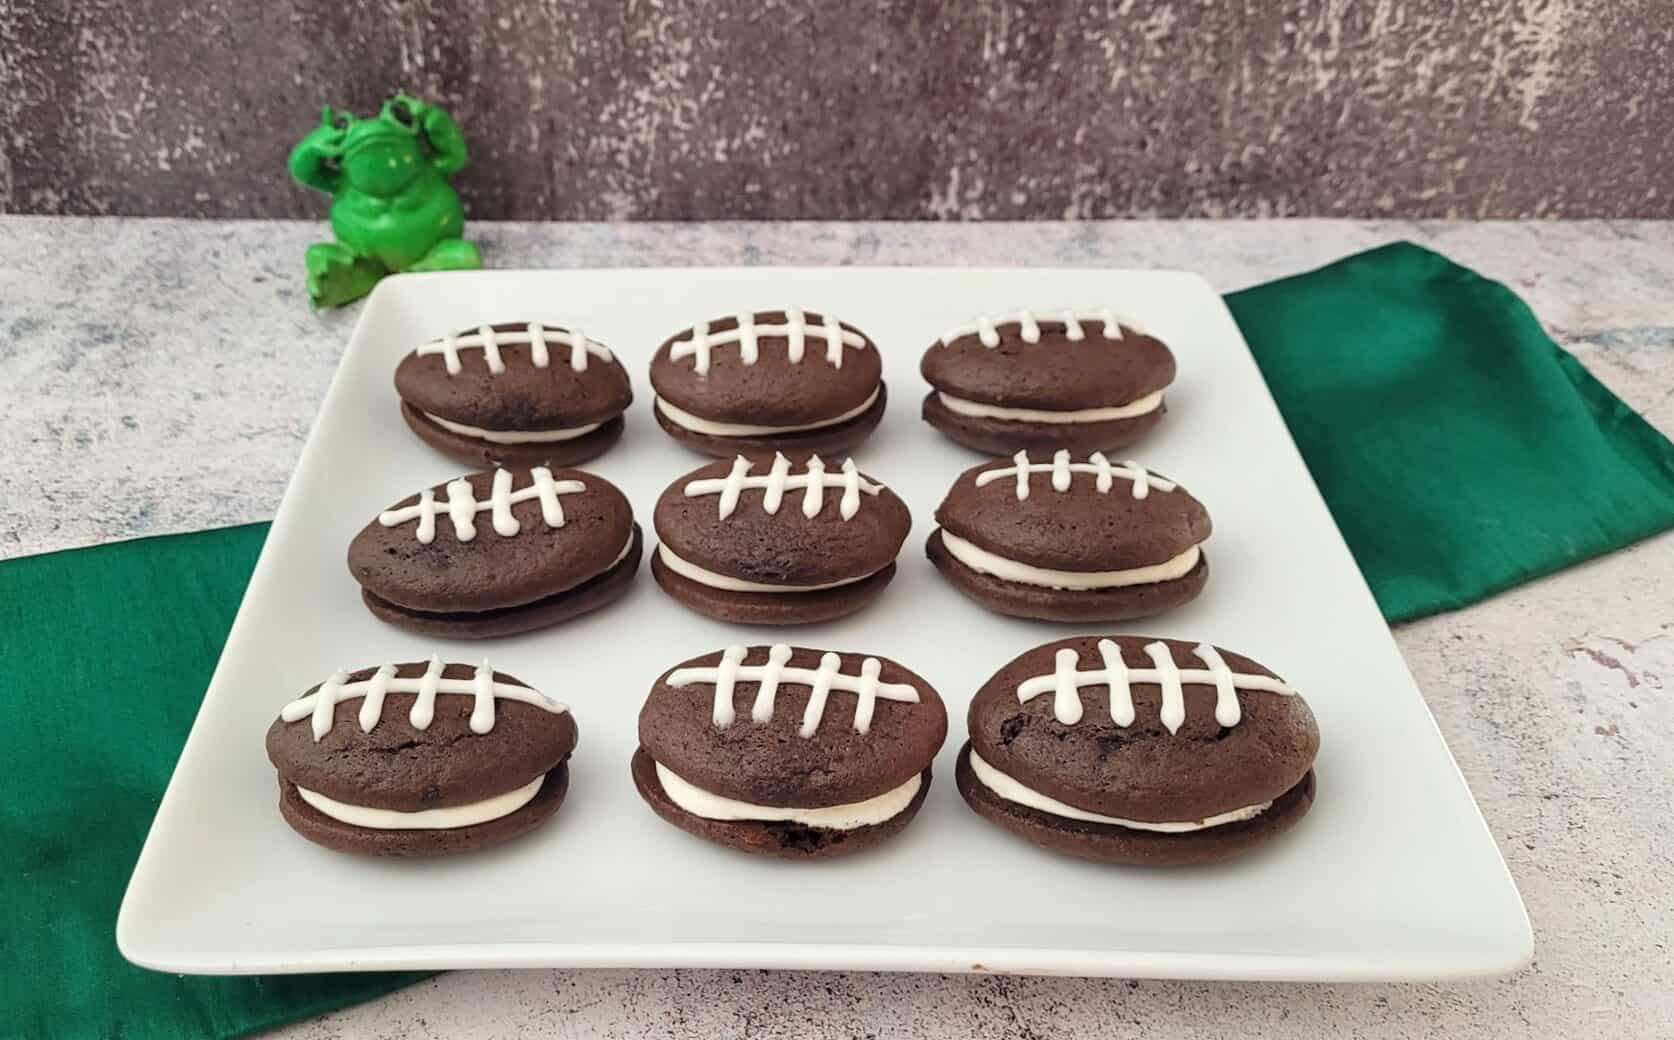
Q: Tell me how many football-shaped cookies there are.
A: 9